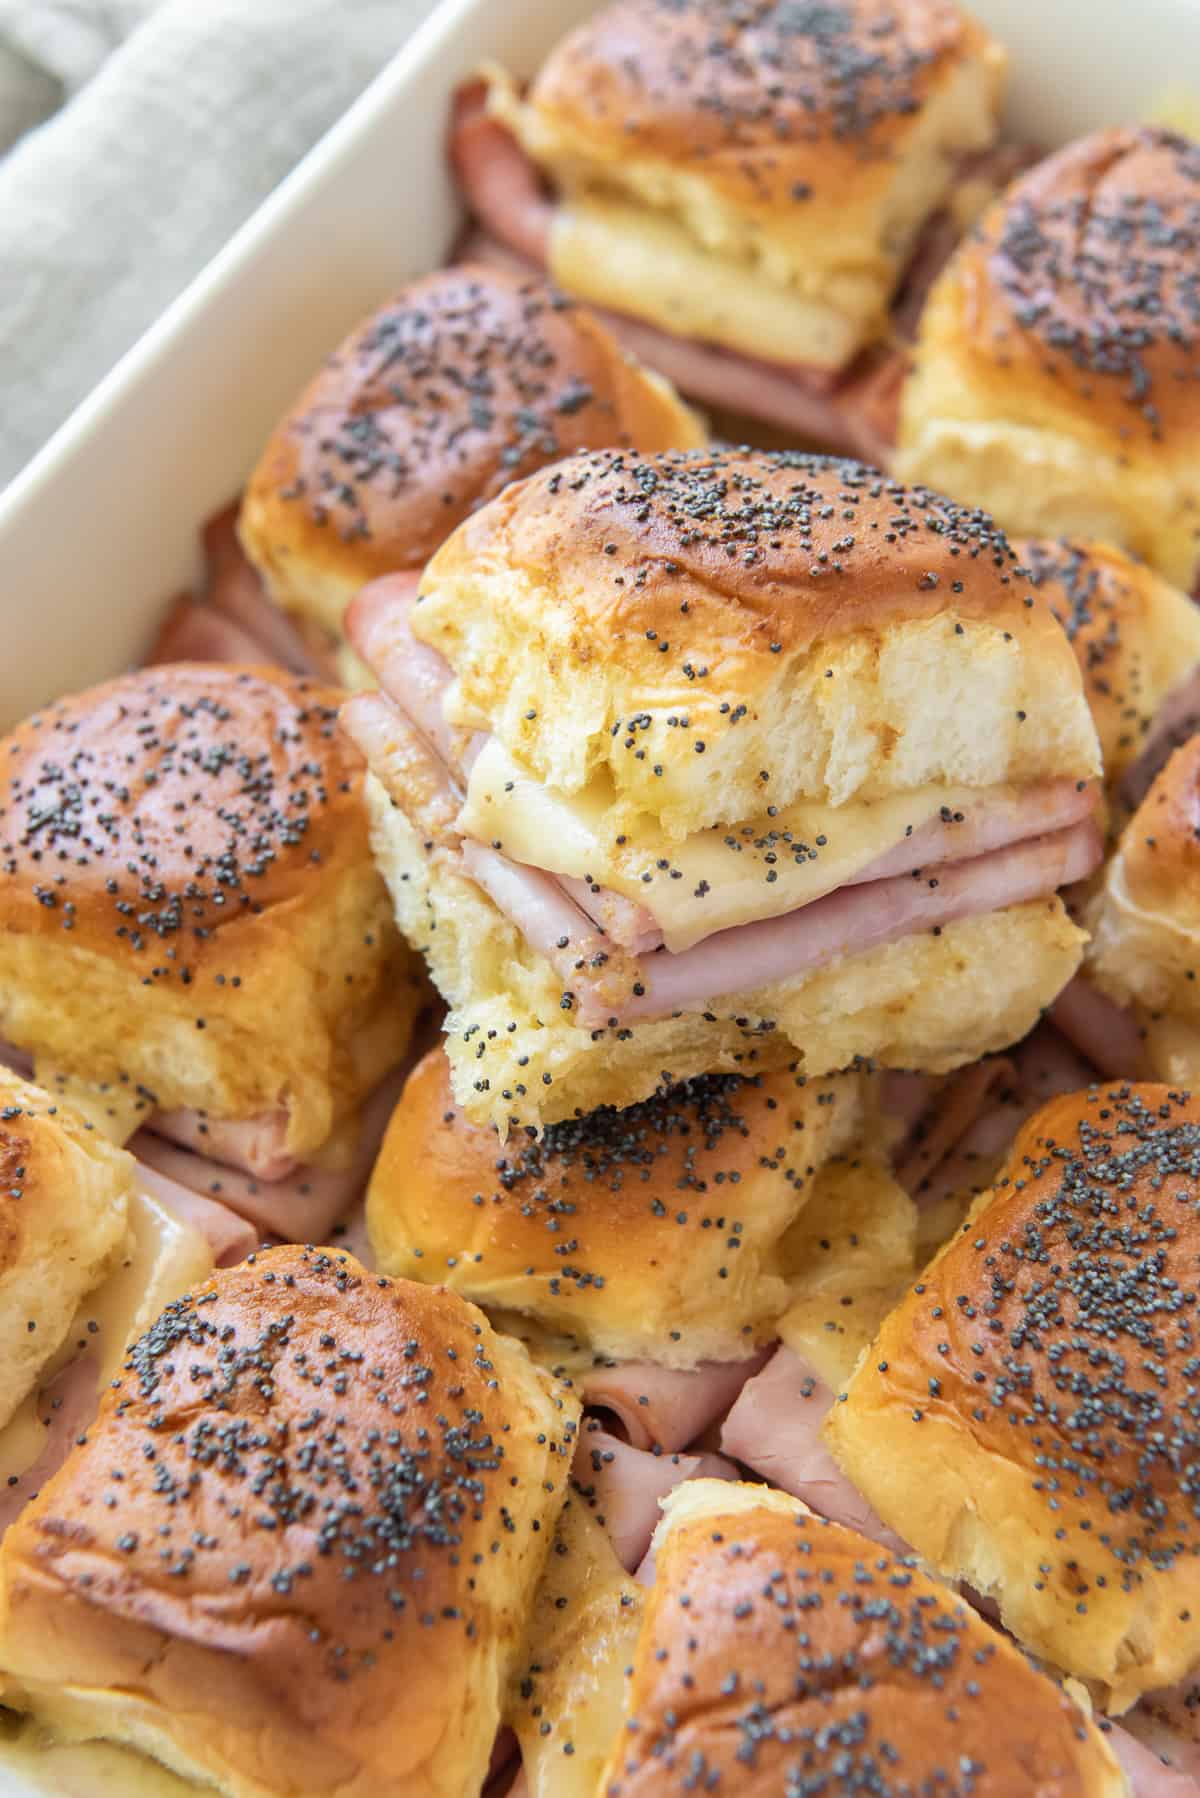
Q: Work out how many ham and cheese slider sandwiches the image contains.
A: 12